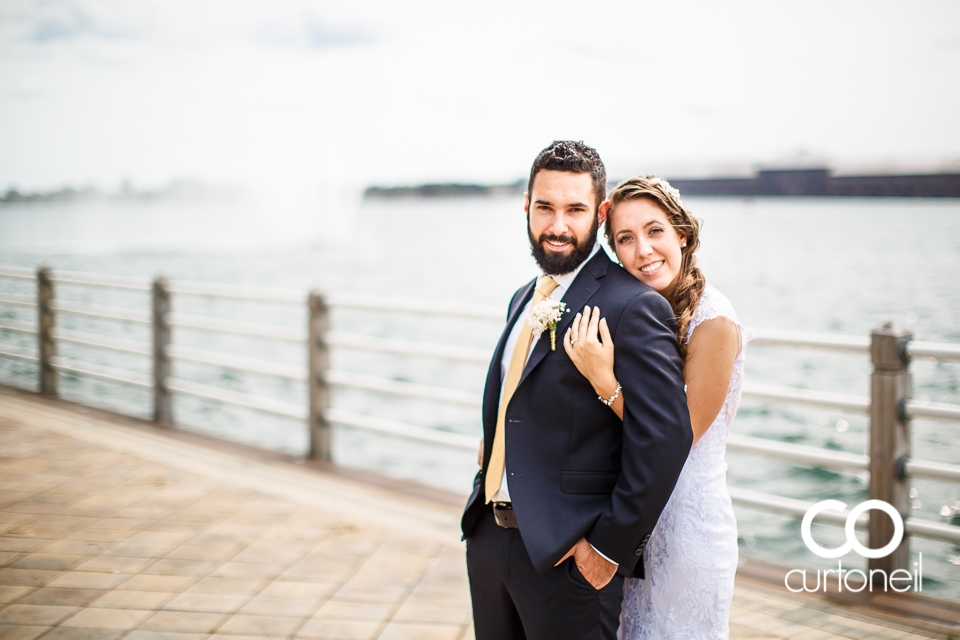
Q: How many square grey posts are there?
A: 4